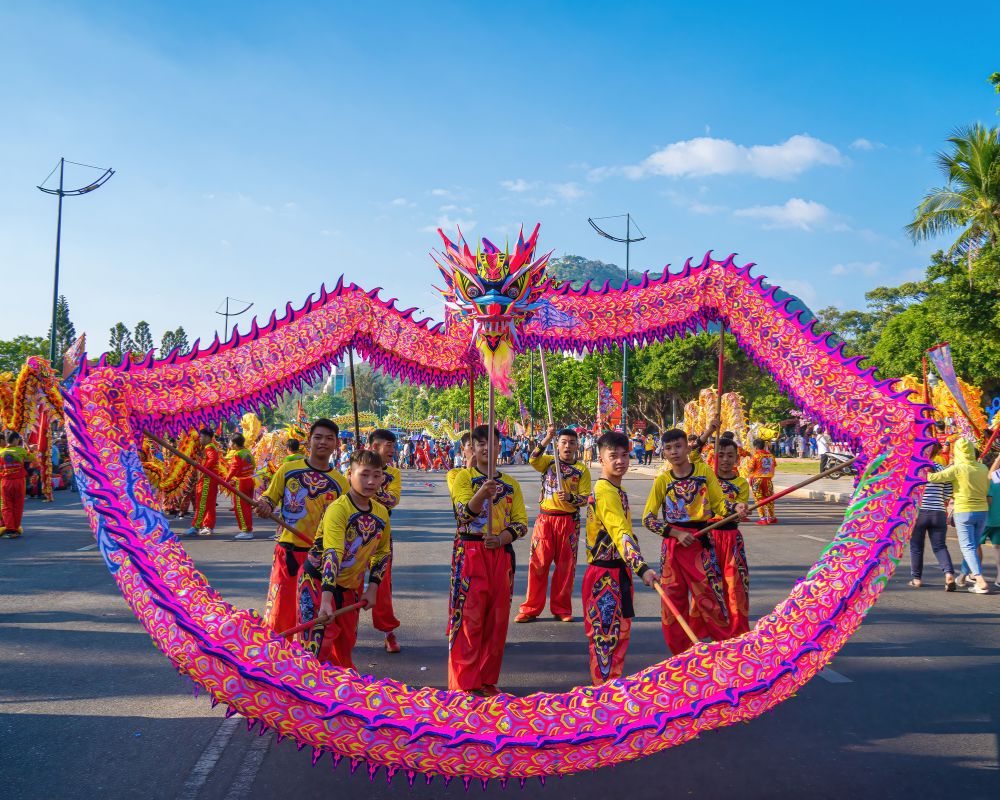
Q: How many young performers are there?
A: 9